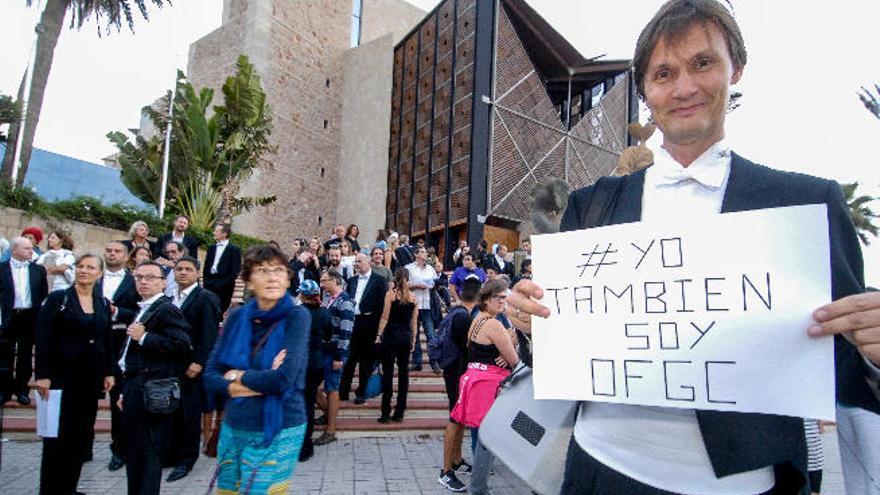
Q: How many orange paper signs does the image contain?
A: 0